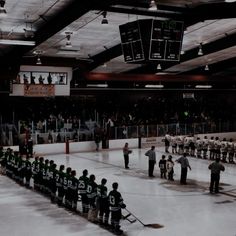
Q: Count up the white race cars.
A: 0